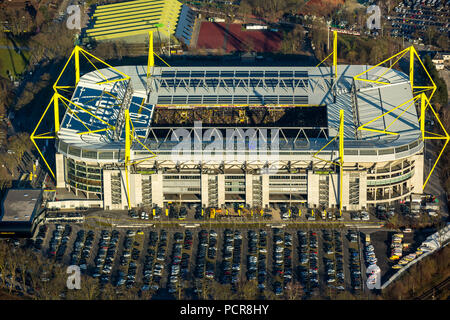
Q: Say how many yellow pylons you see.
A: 8